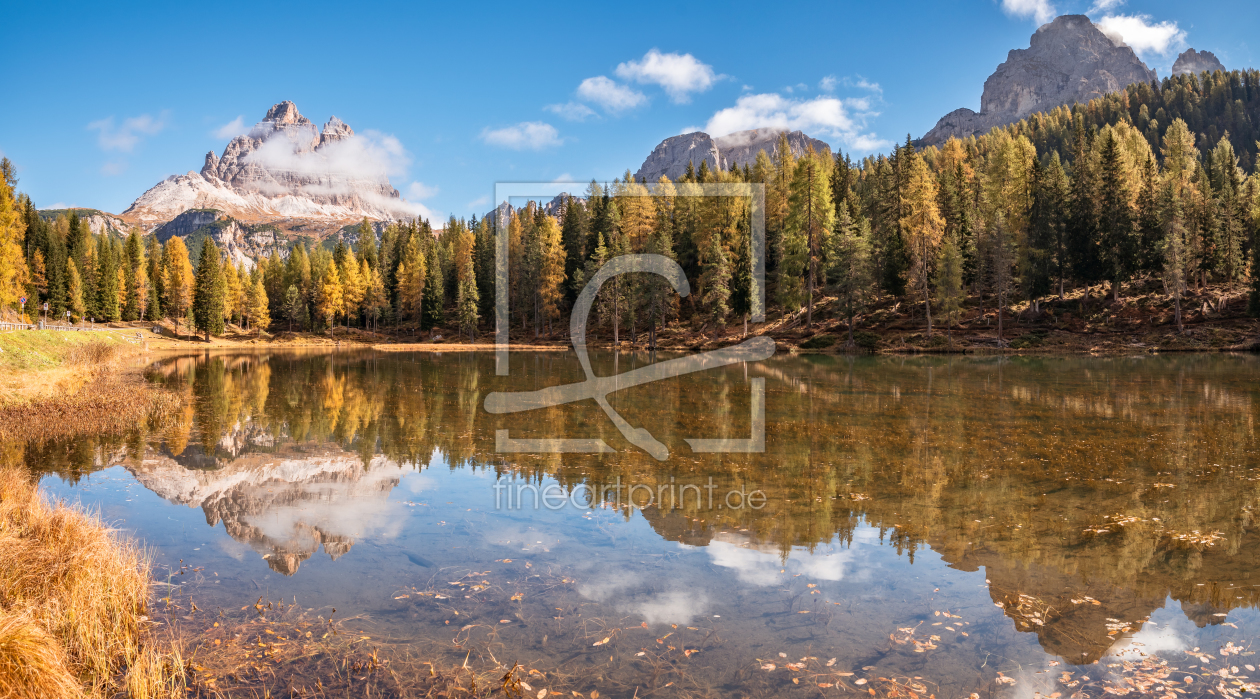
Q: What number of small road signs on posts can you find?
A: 5